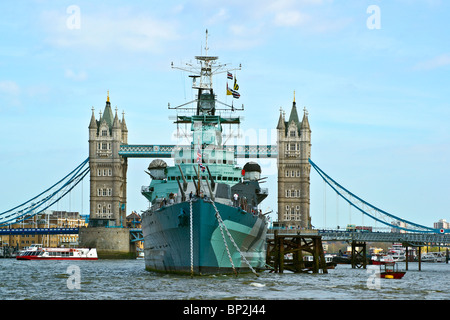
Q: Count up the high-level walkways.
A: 1